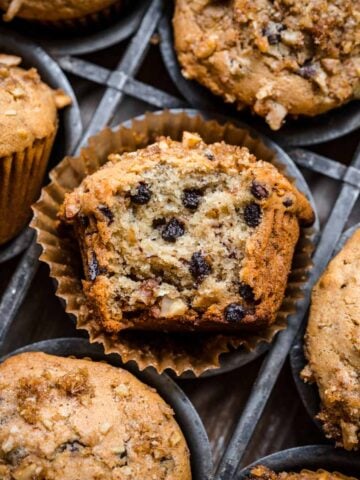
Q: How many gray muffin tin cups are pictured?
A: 7